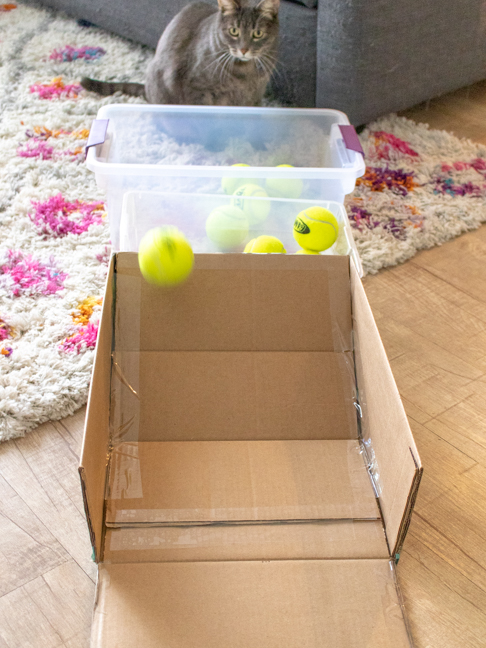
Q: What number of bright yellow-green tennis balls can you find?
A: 8